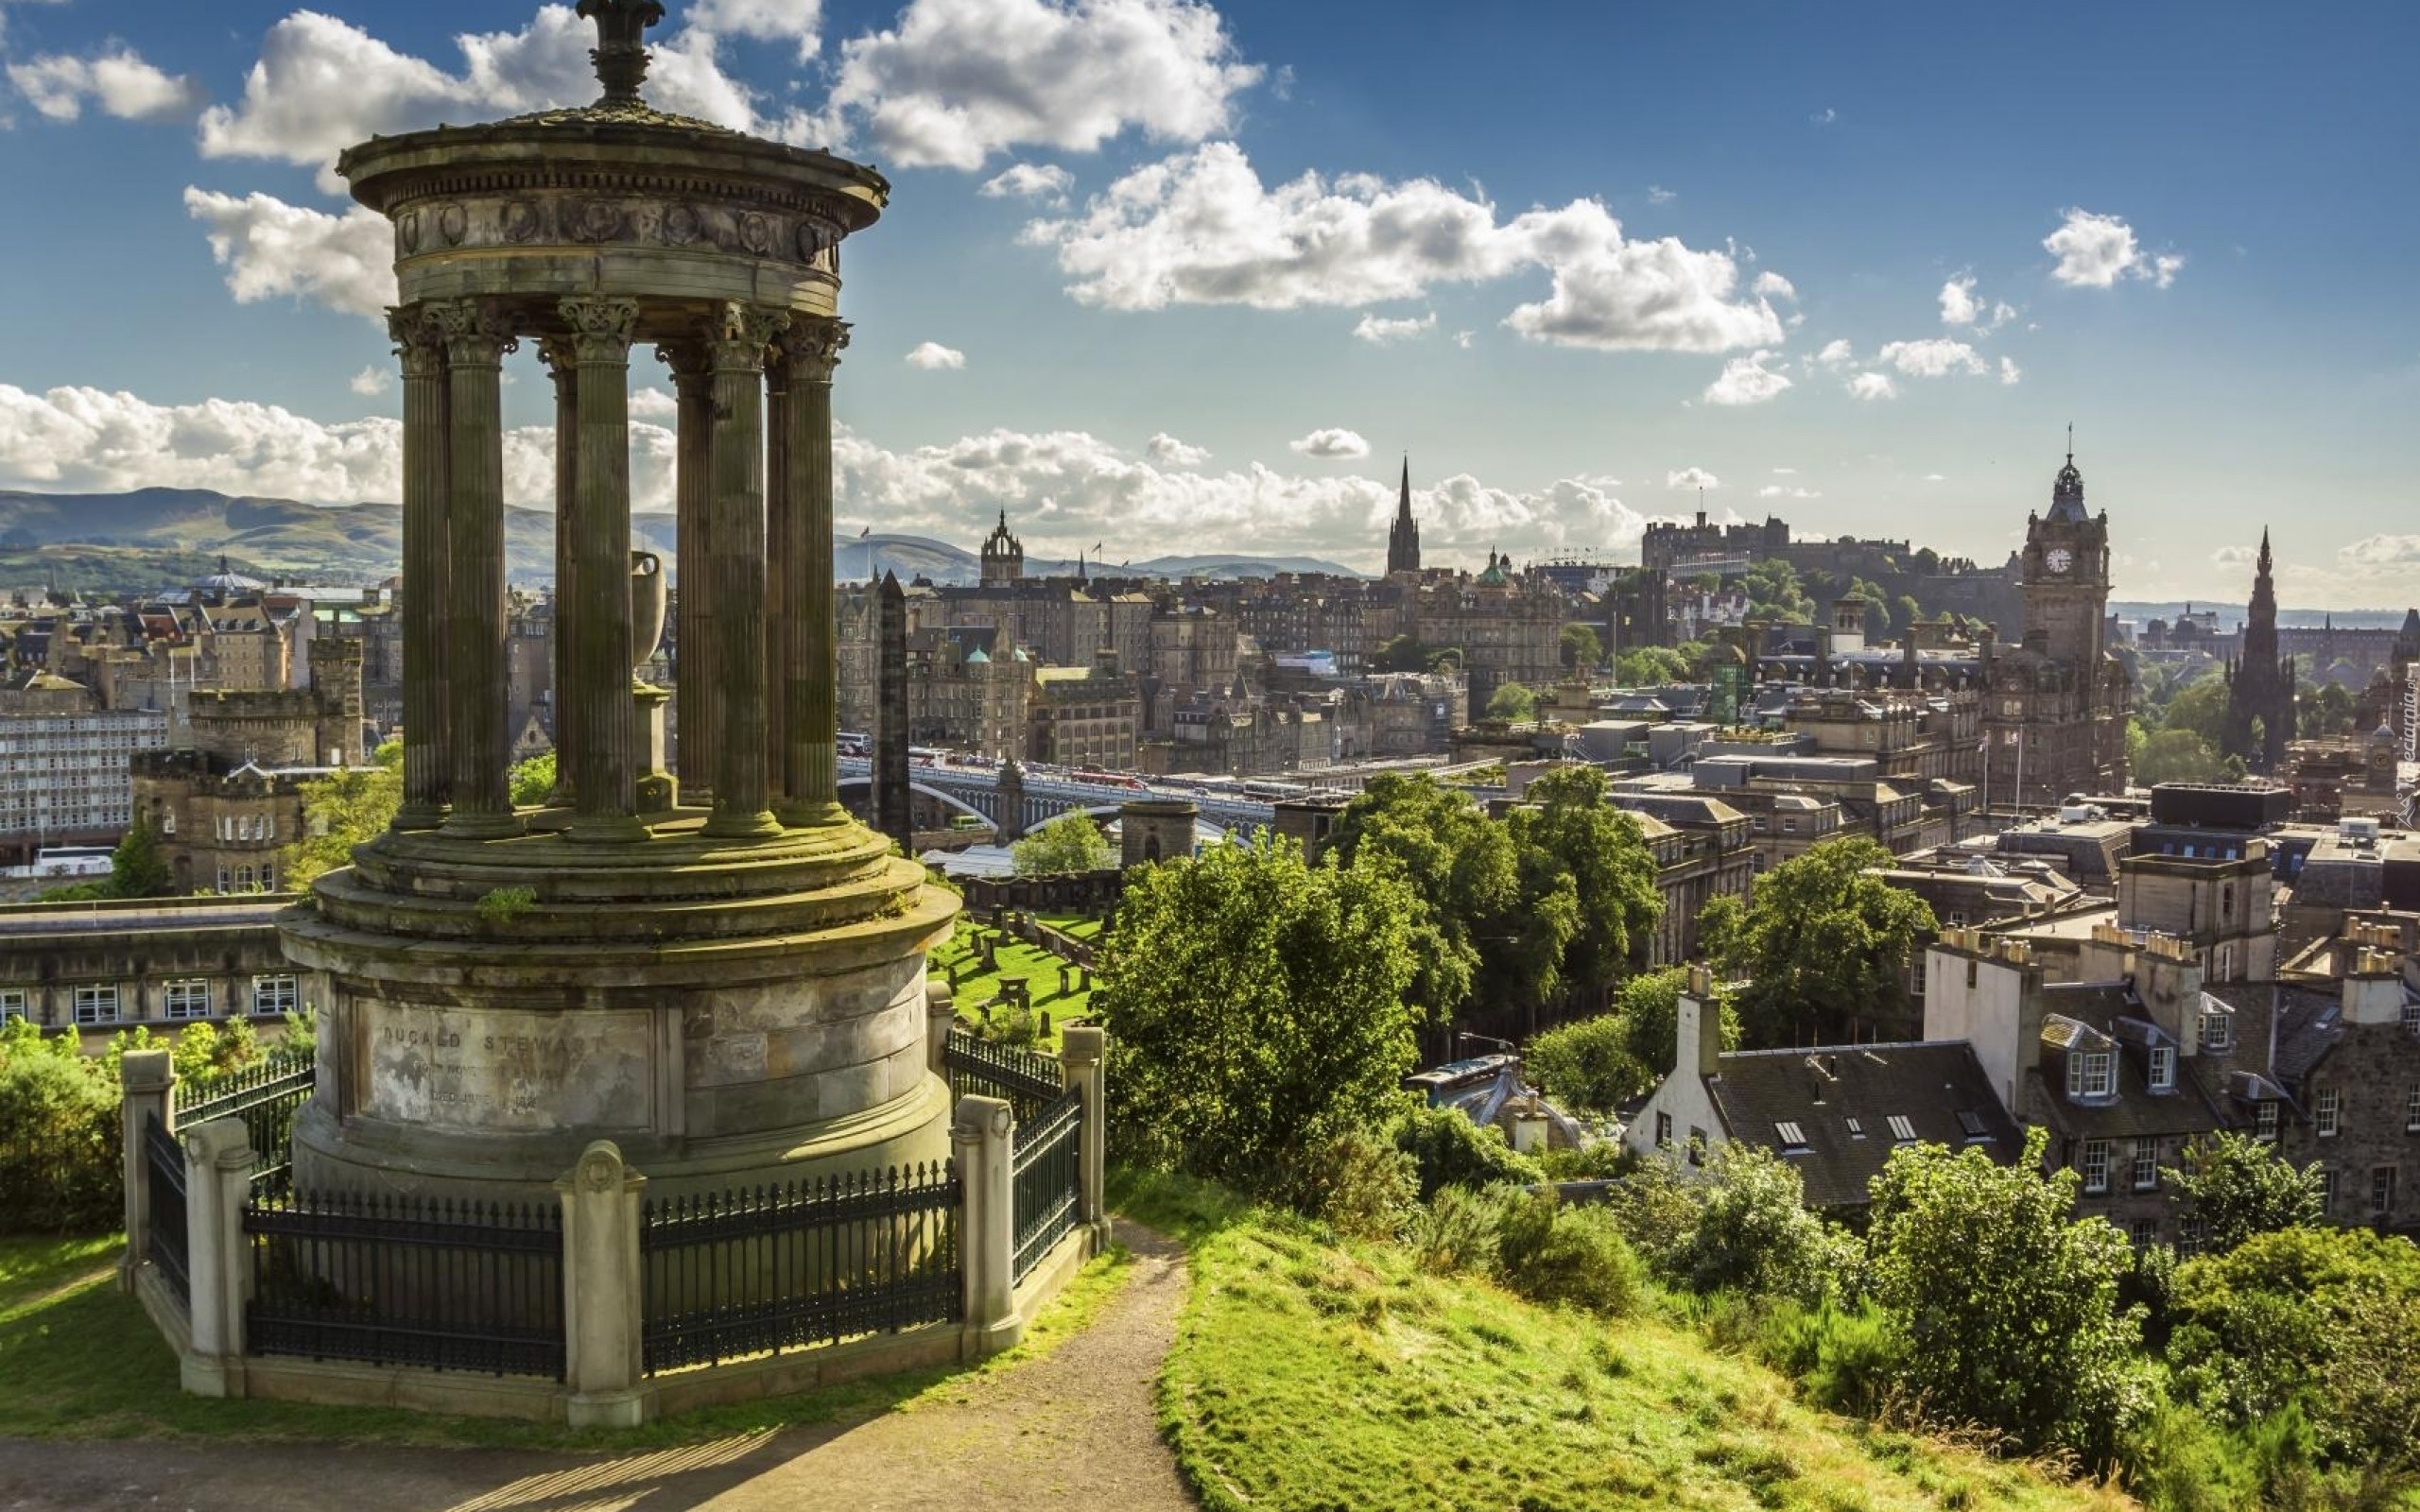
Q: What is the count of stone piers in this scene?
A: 6